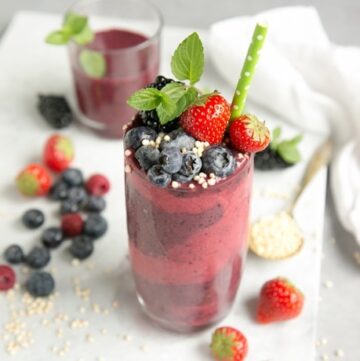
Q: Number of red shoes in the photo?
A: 0